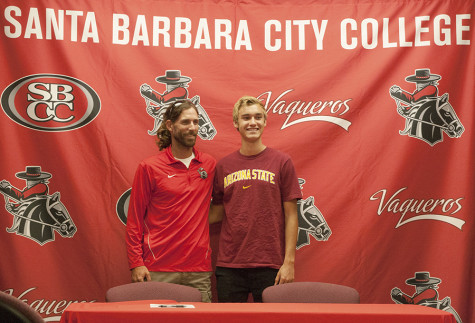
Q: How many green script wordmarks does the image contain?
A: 0